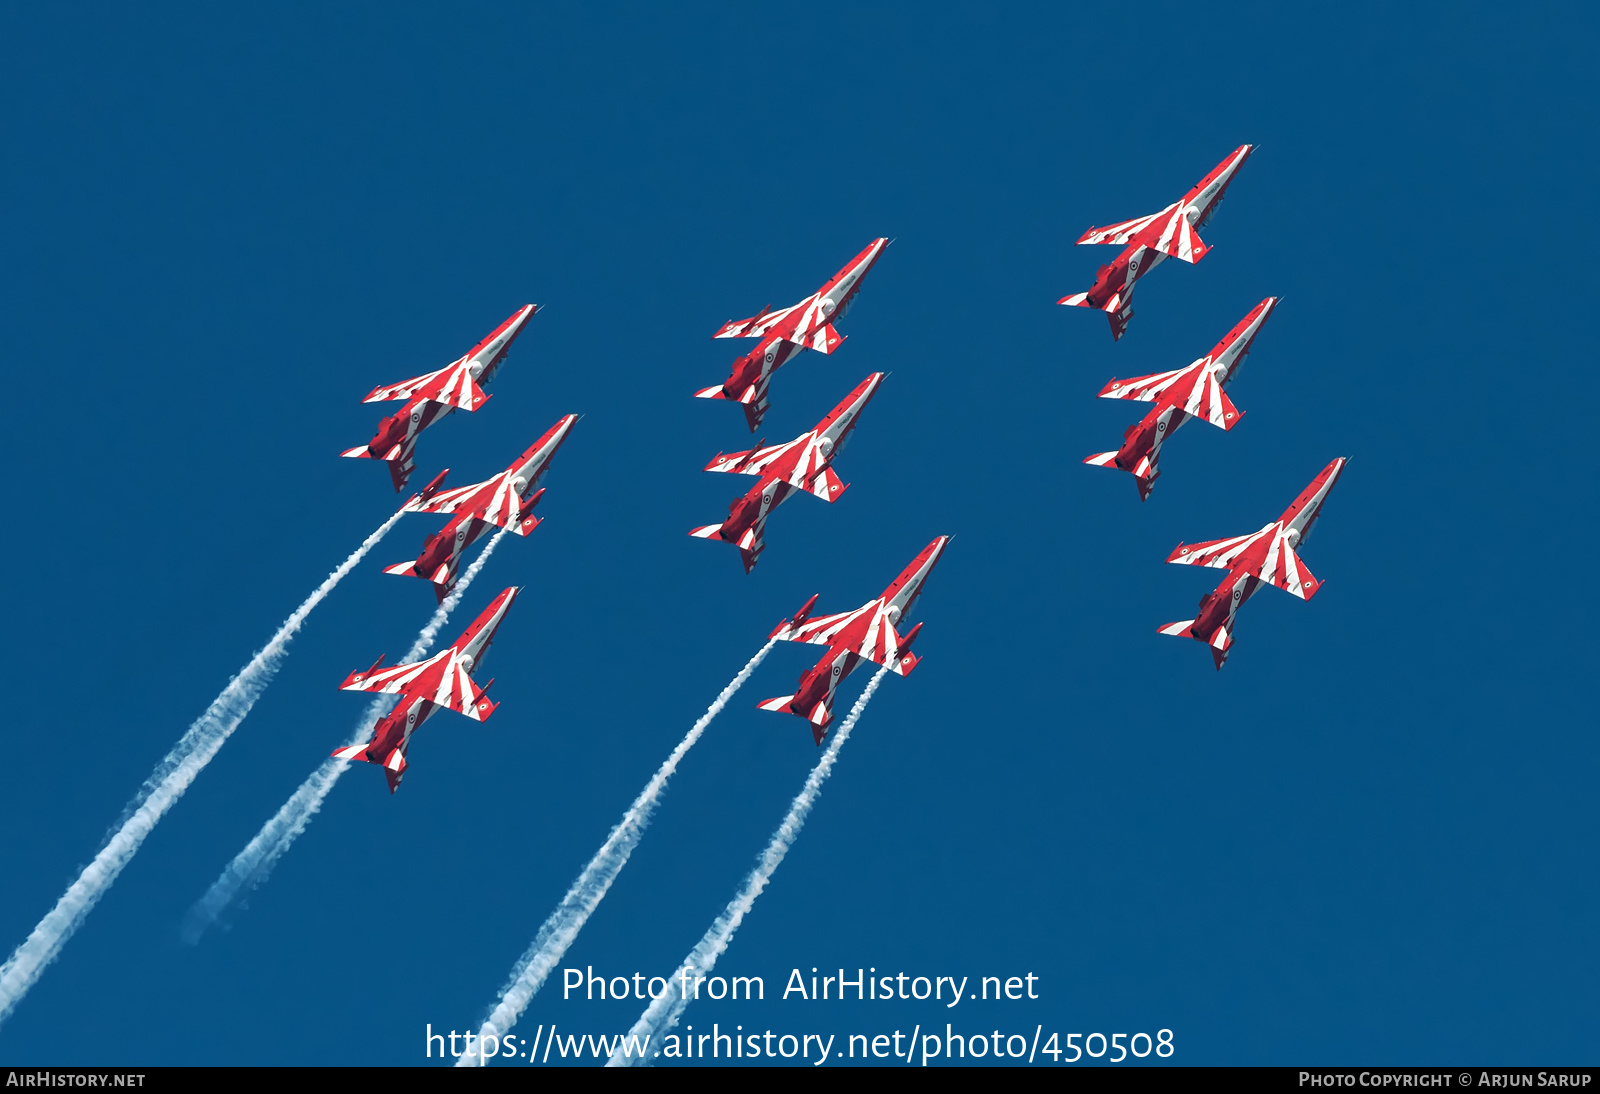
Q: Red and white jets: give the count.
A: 9